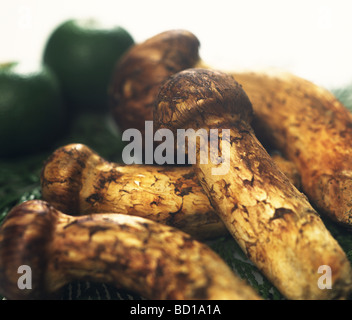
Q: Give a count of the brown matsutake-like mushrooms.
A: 4